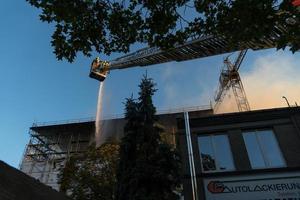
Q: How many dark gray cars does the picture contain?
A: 0